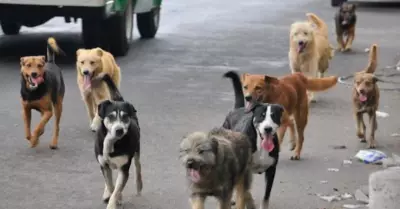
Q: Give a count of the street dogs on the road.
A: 9